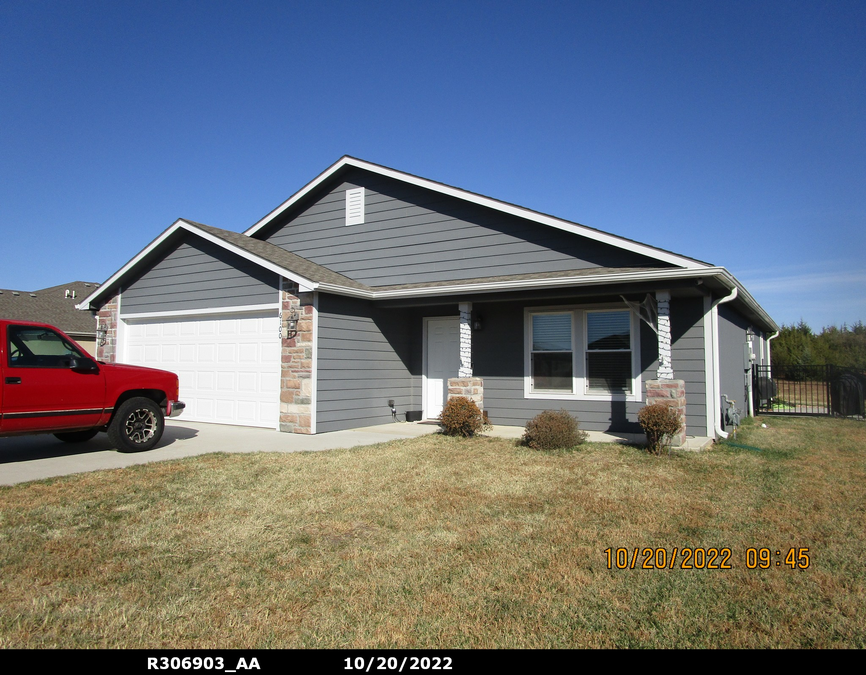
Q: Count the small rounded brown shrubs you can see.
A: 3